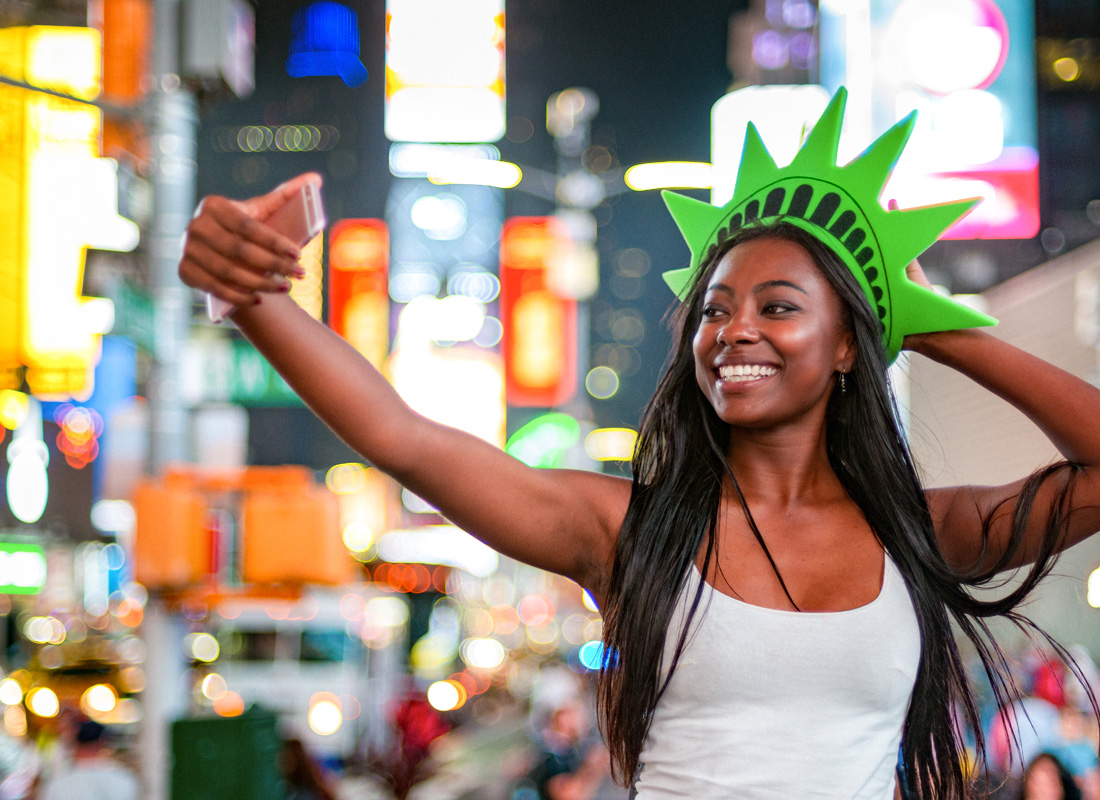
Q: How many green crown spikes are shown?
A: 7